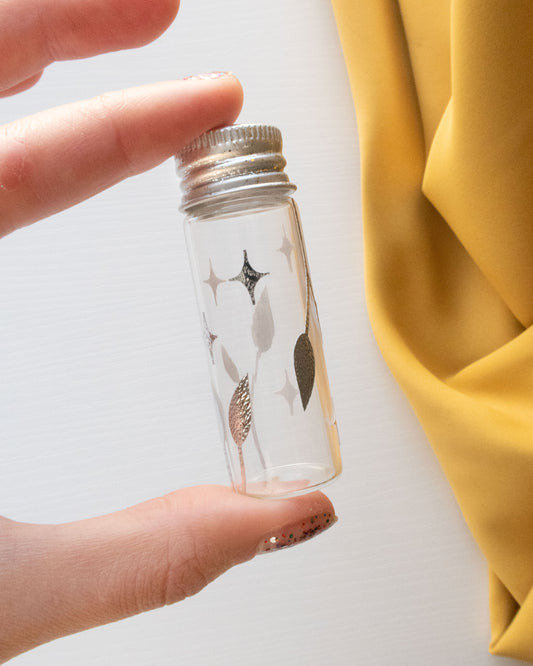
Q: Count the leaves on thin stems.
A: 4